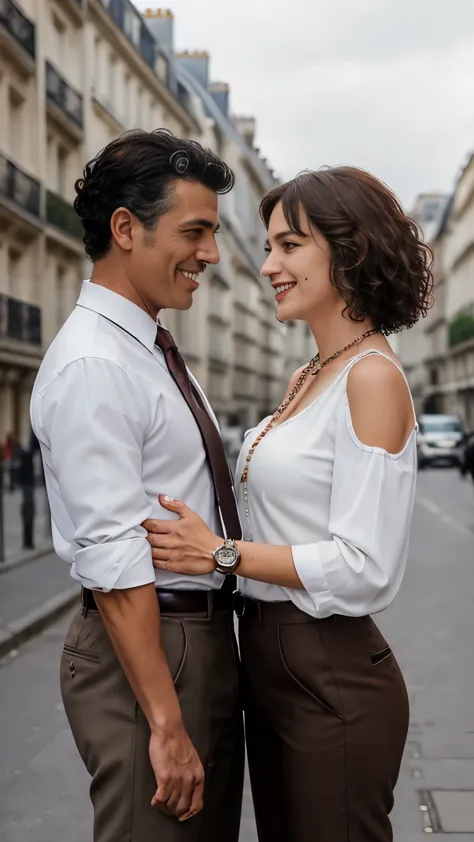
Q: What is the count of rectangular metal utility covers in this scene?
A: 1